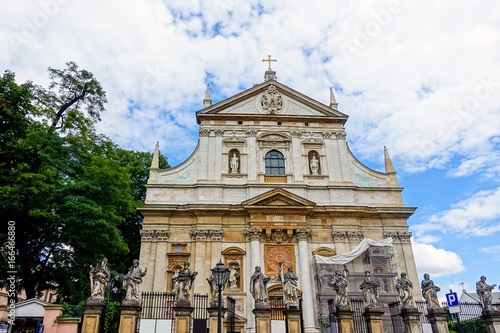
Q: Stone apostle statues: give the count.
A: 11